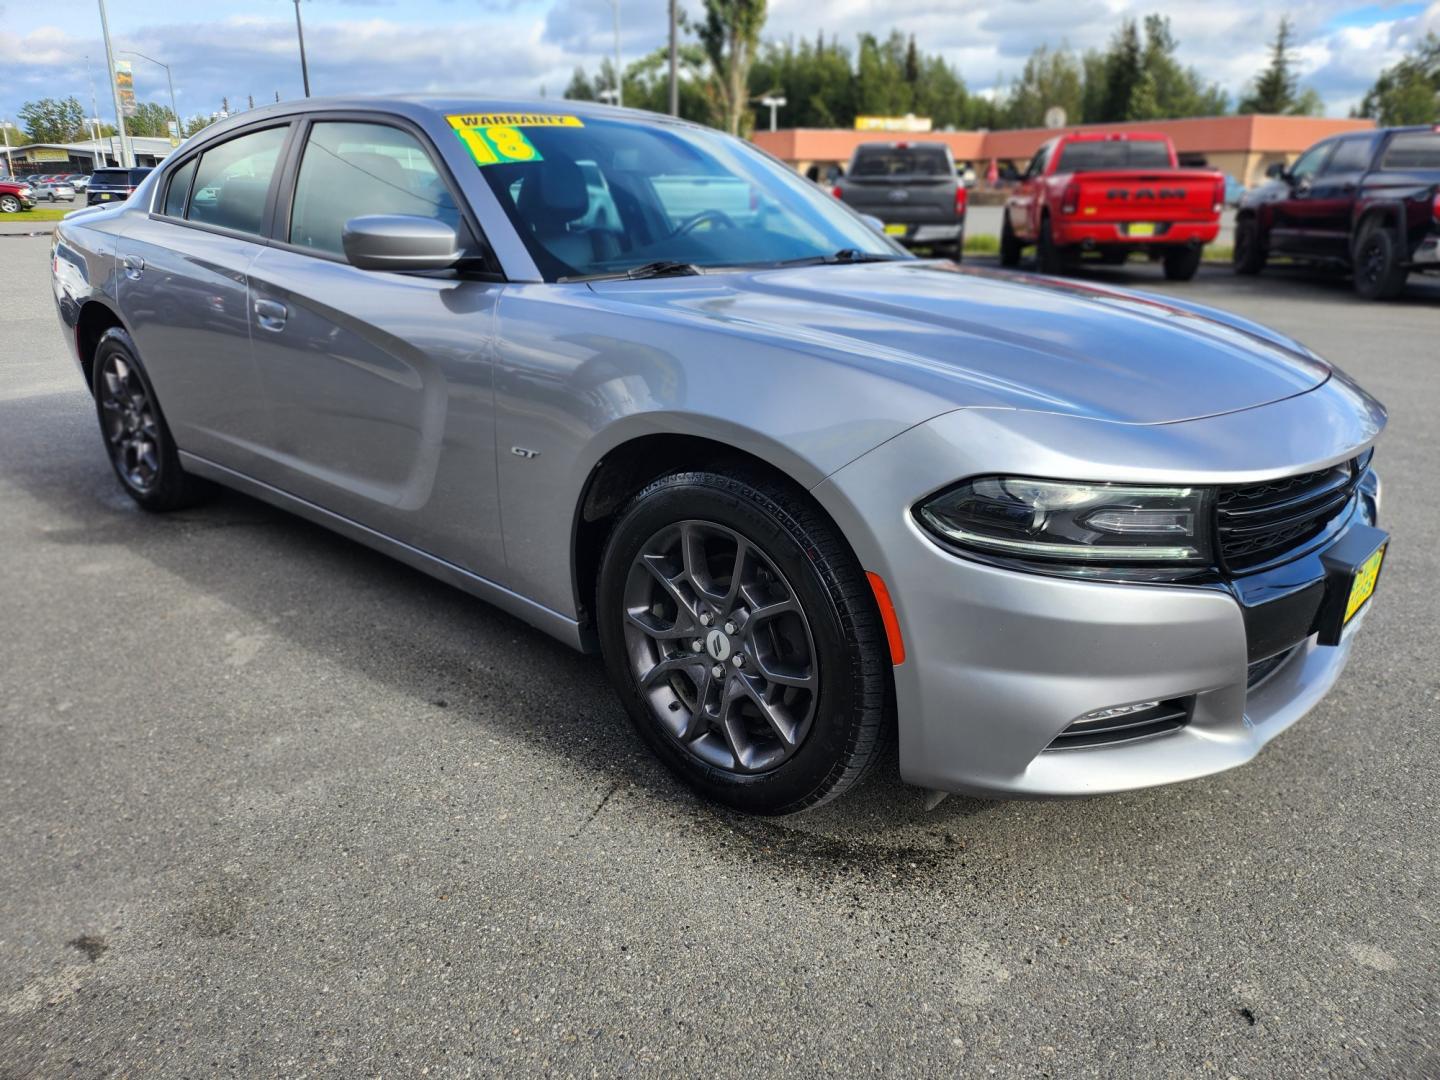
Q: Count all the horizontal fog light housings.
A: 1